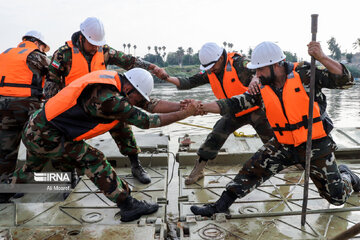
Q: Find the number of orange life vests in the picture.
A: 5